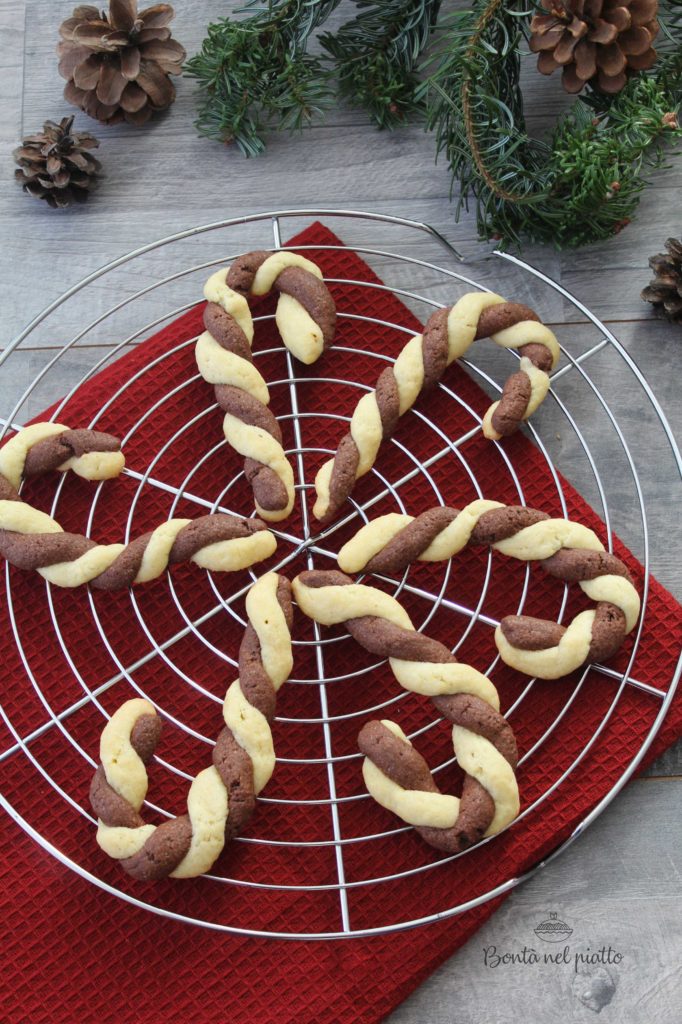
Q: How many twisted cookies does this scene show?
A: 6